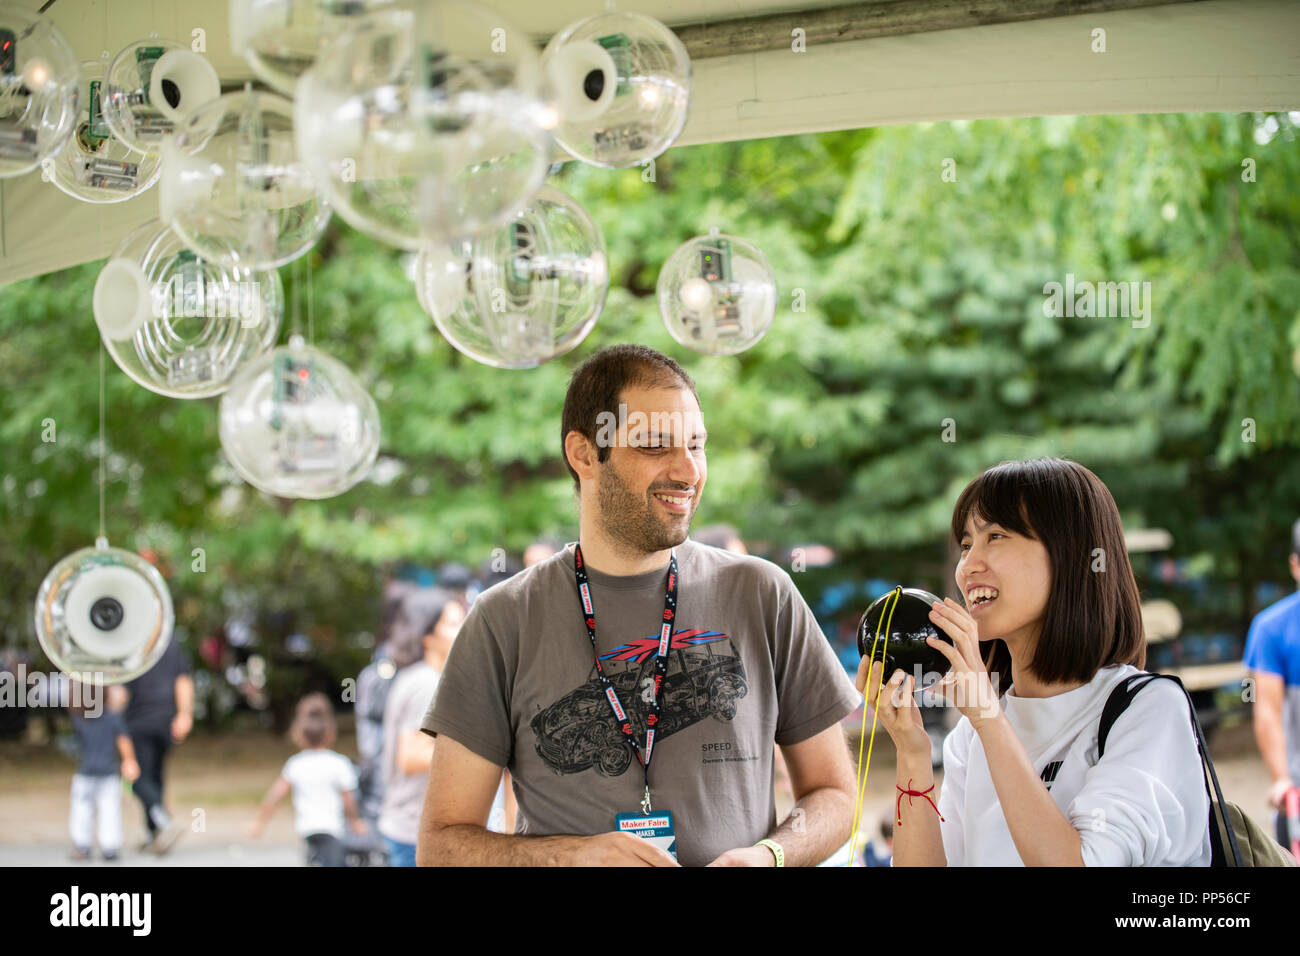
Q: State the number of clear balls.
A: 12